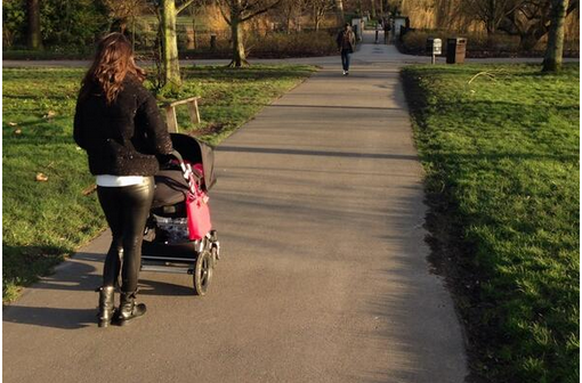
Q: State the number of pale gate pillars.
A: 2